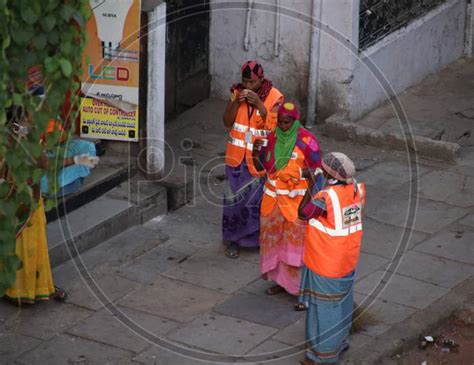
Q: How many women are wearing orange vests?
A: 3